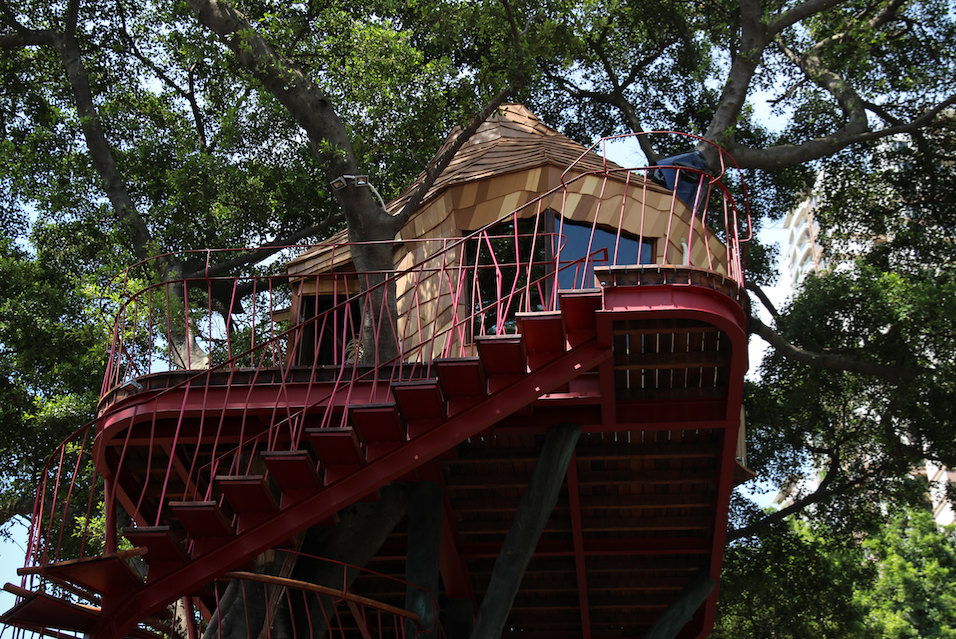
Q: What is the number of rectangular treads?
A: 11